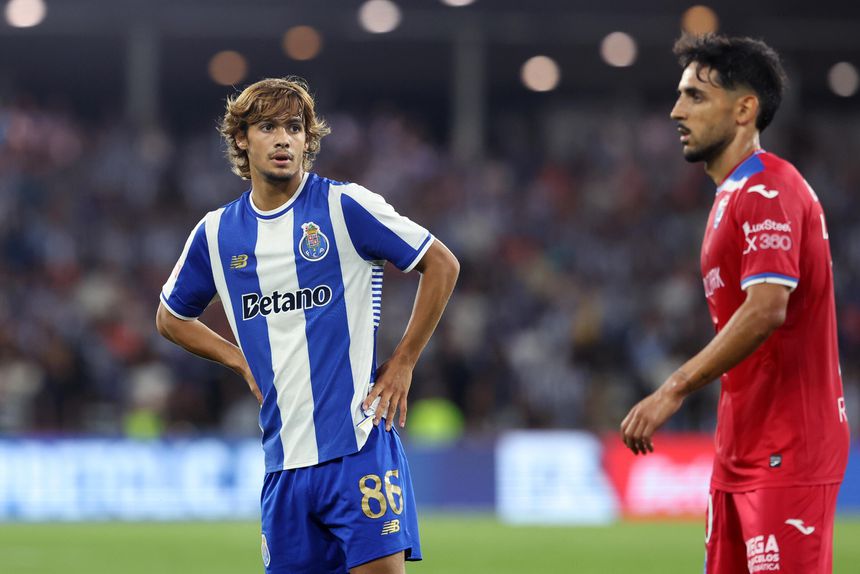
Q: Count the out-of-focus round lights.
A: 9